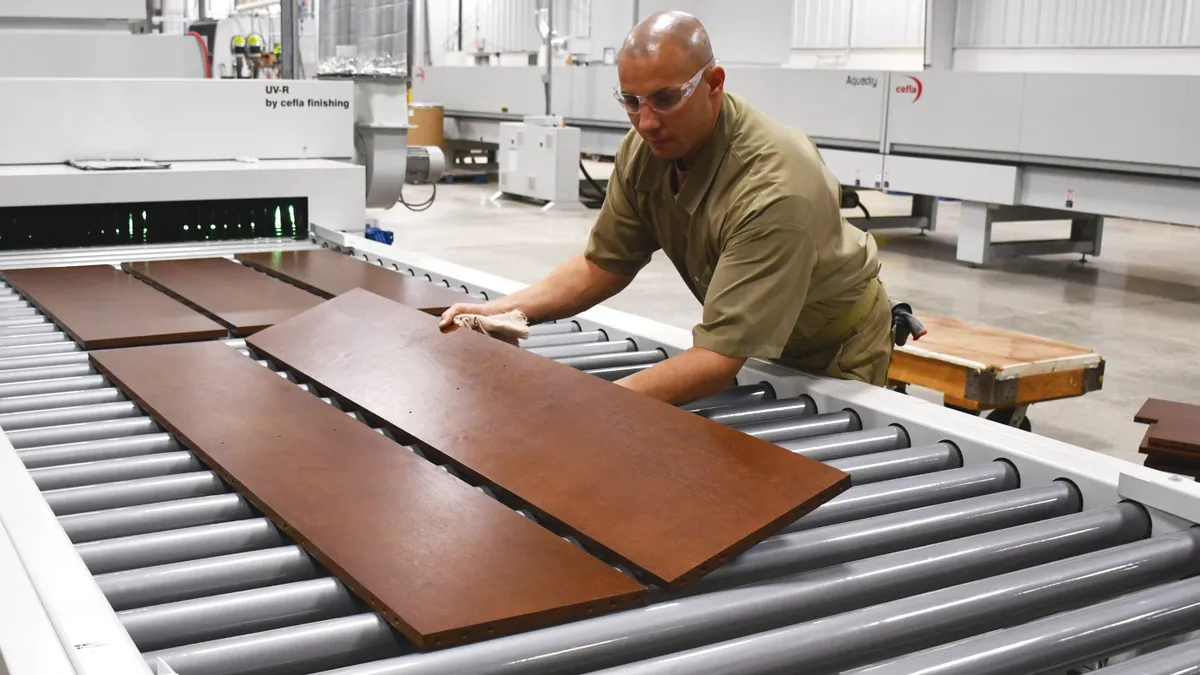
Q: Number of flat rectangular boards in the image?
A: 5